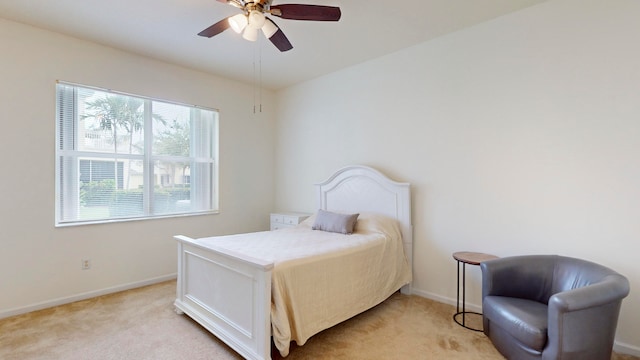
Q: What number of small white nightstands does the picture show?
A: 1